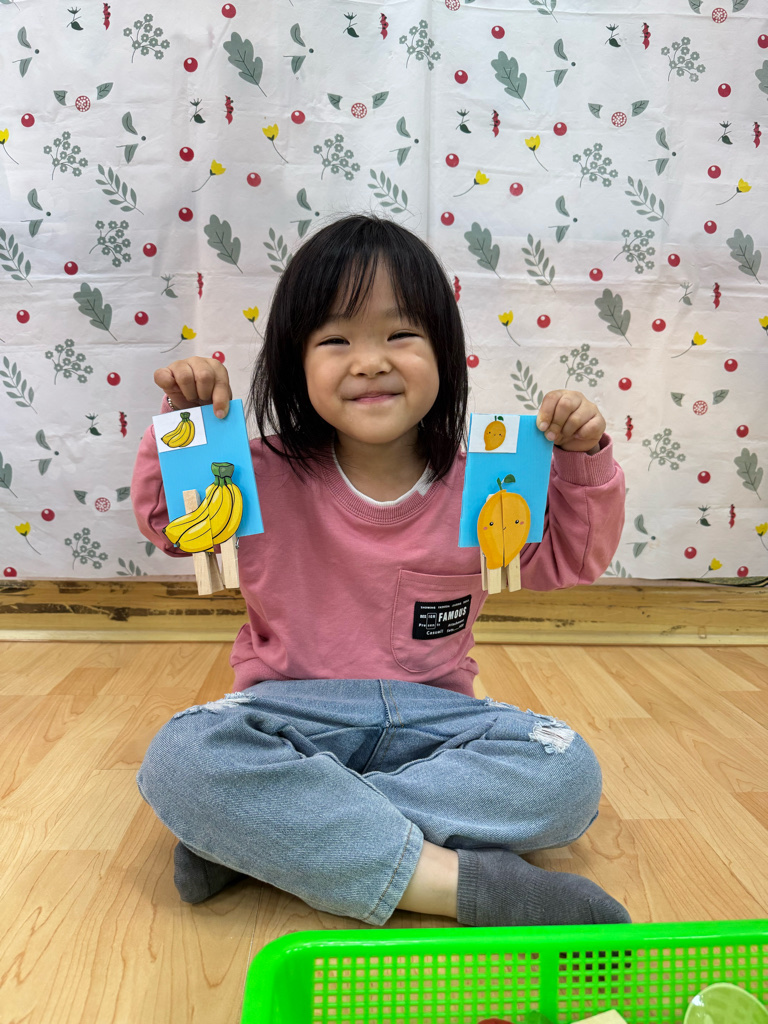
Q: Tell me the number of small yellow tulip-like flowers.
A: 14